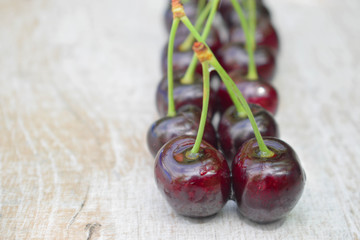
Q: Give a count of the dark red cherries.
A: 12